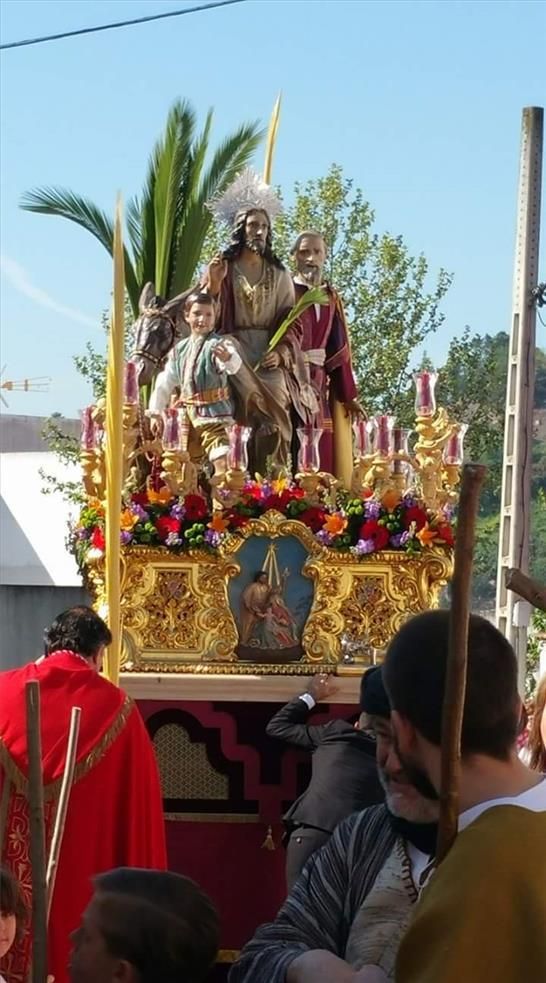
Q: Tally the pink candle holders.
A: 10